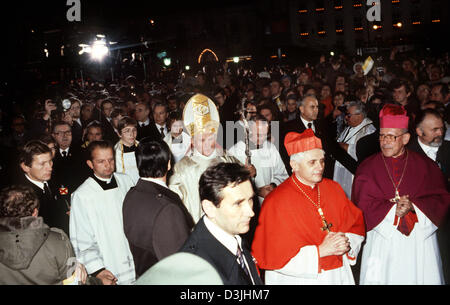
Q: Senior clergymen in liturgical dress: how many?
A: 3